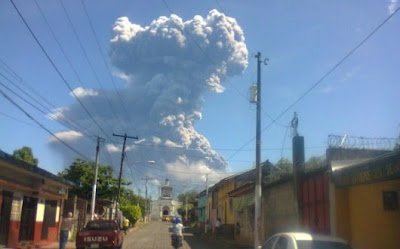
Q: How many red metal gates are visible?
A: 1